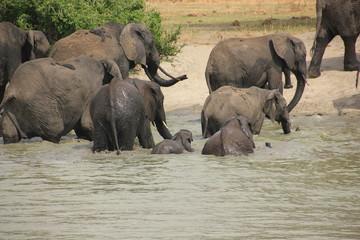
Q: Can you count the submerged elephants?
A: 2